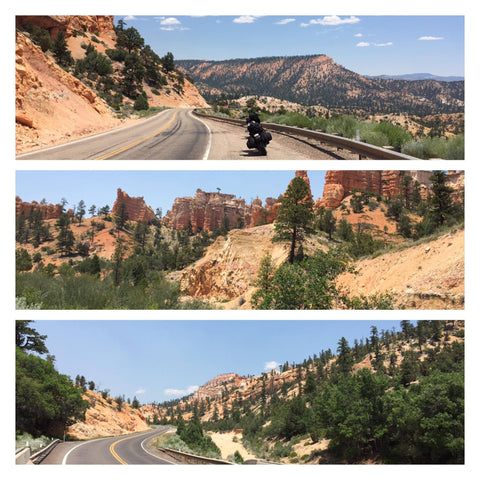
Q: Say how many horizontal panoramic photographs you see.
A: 3